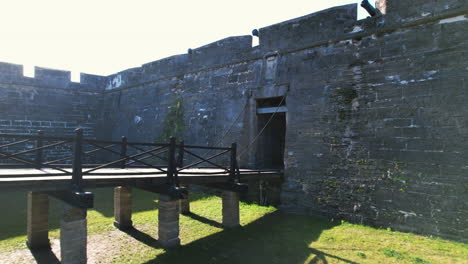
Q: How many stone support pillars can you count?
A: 6